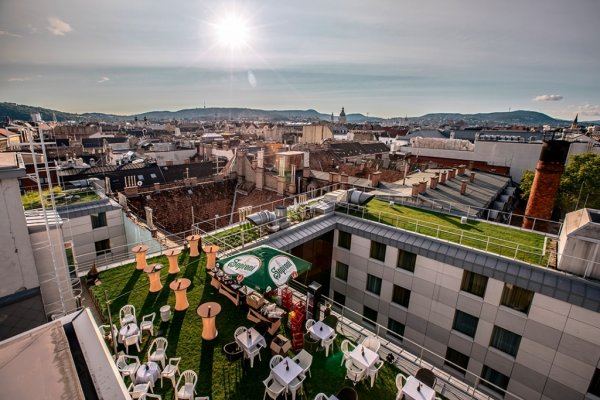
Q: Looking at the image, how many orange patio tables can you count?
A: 7